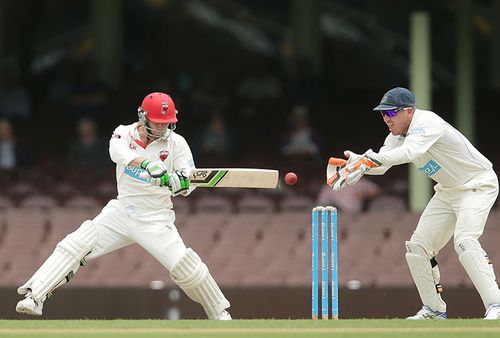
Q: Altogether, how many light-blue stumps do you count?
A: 3